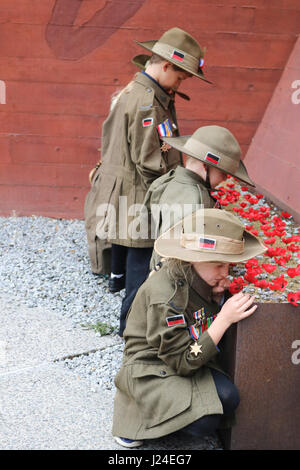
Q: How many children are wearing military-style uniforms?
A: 3